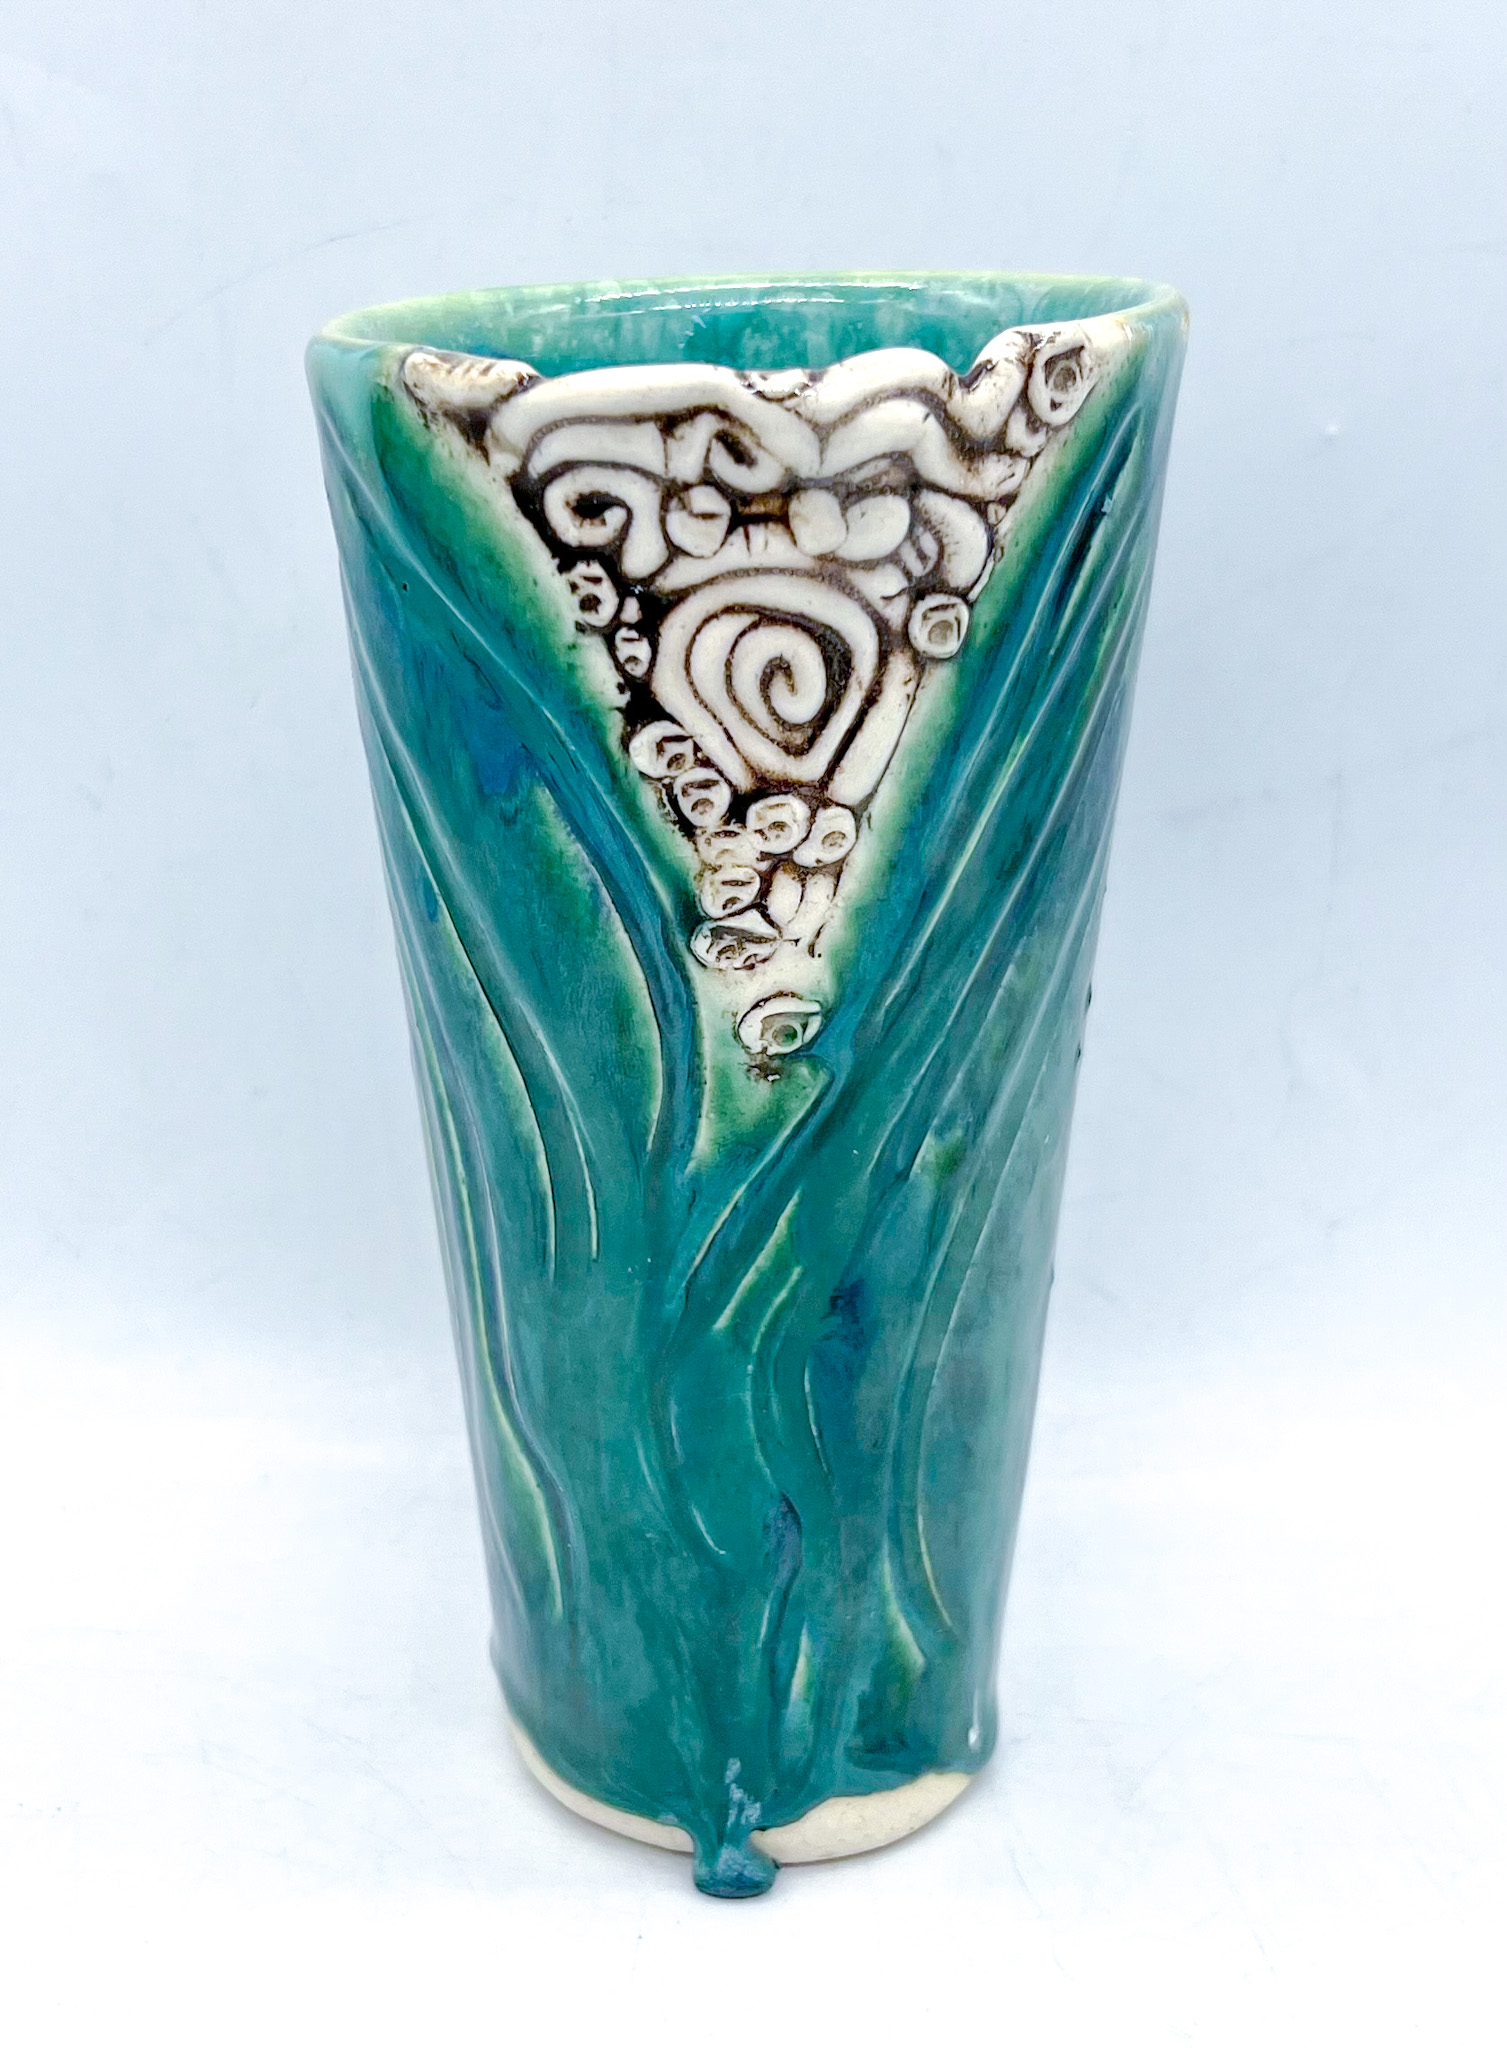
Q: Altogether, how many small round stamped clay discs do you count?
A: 12